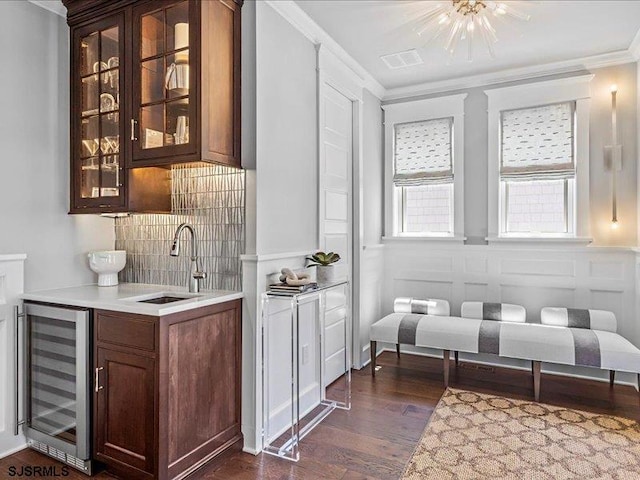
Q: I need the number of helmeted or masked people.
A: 0